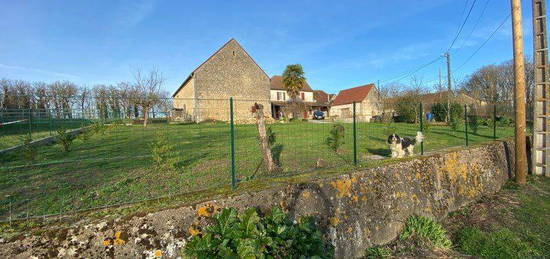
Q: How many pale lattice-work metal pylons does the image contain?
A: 1